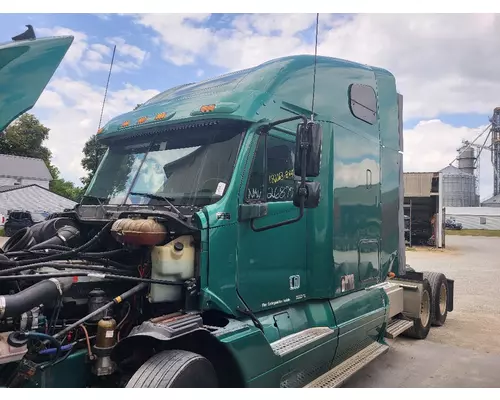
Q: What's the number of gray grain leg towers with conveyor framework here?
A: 1